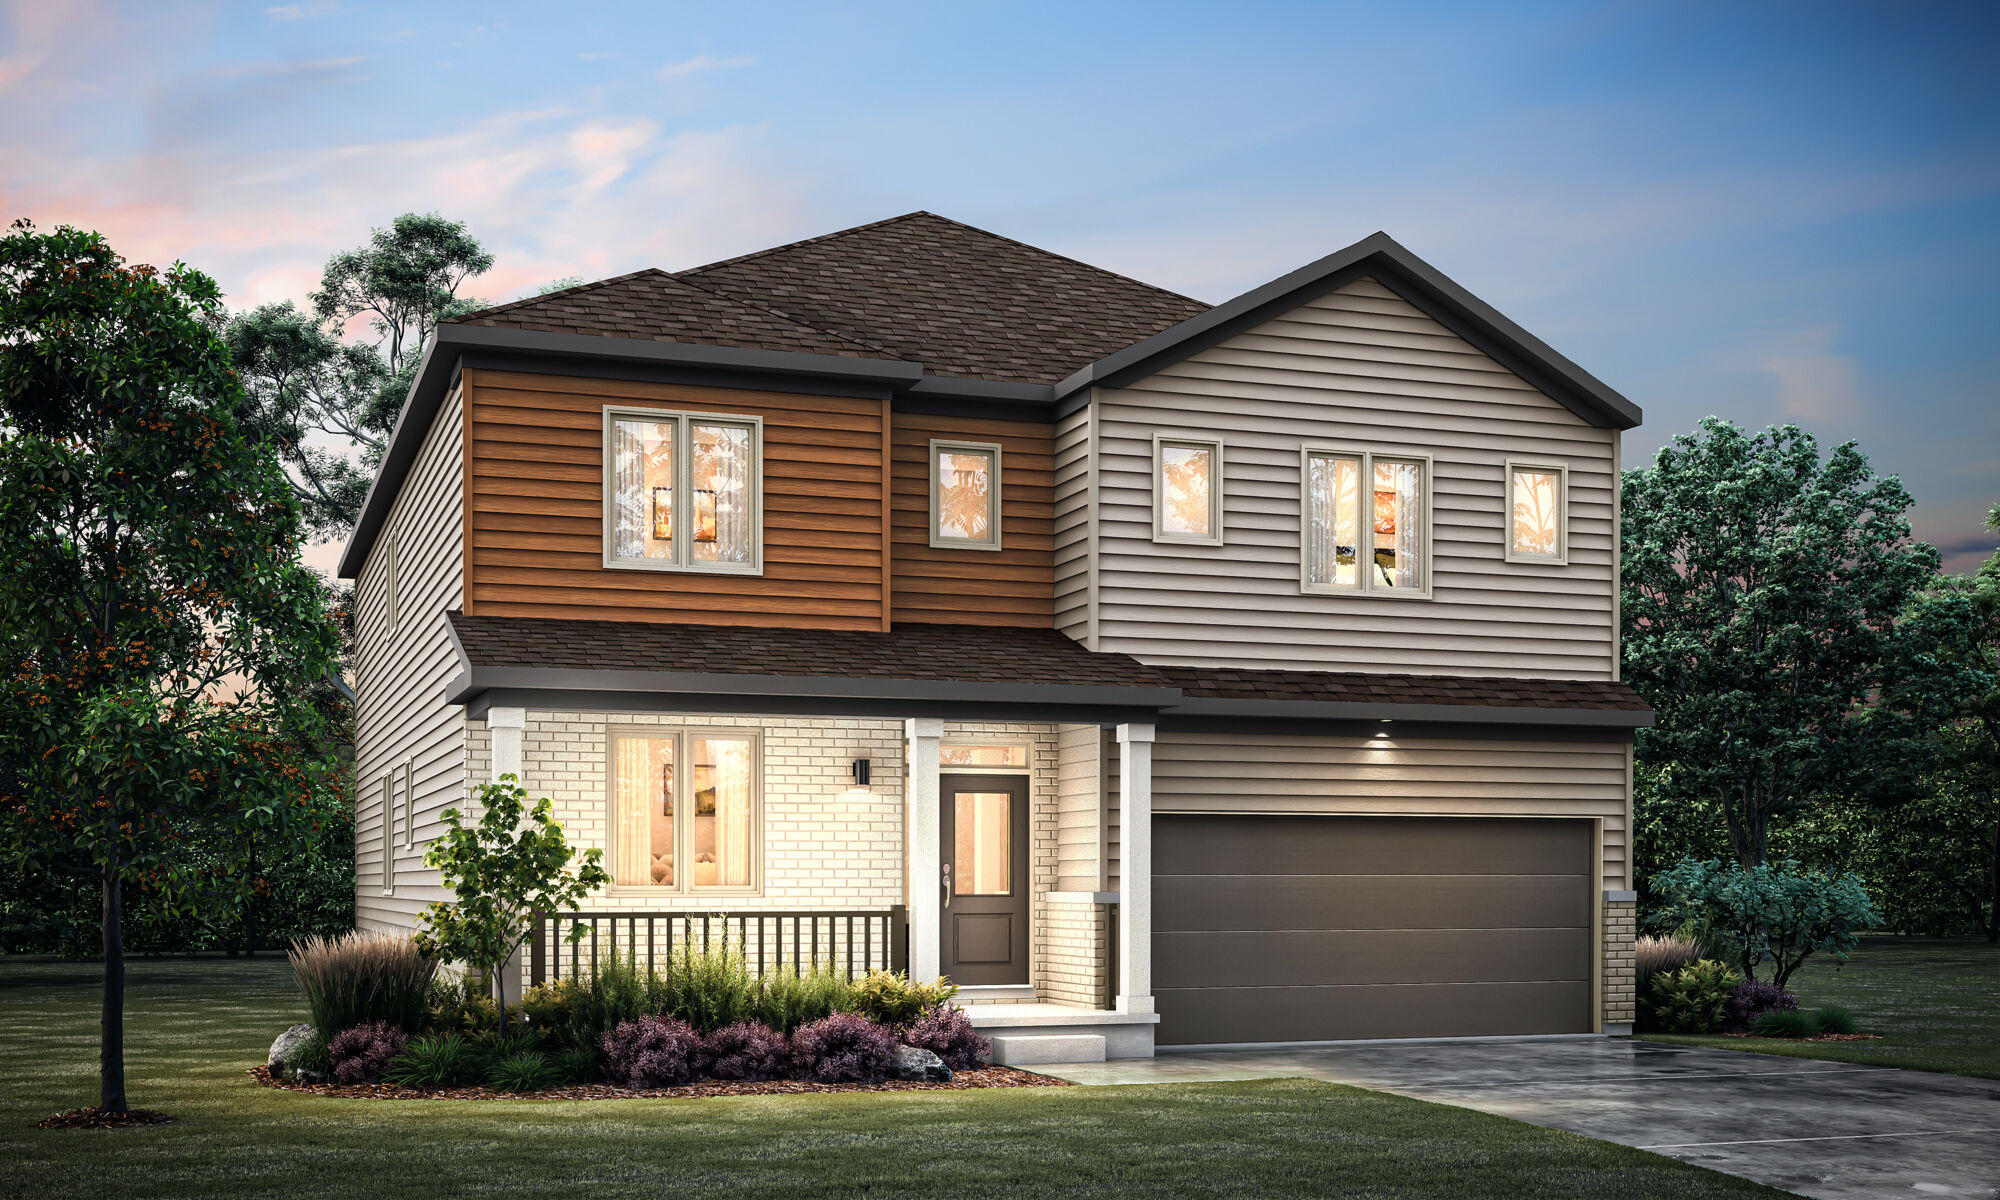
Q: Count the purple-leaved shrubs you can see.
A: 6